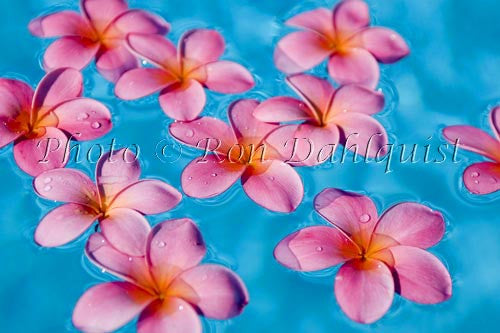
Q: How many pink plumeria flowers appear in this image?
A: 10